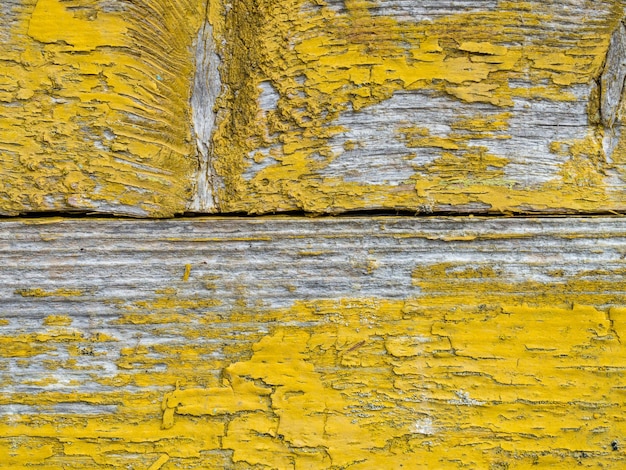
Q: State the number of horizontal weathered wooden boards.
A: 2